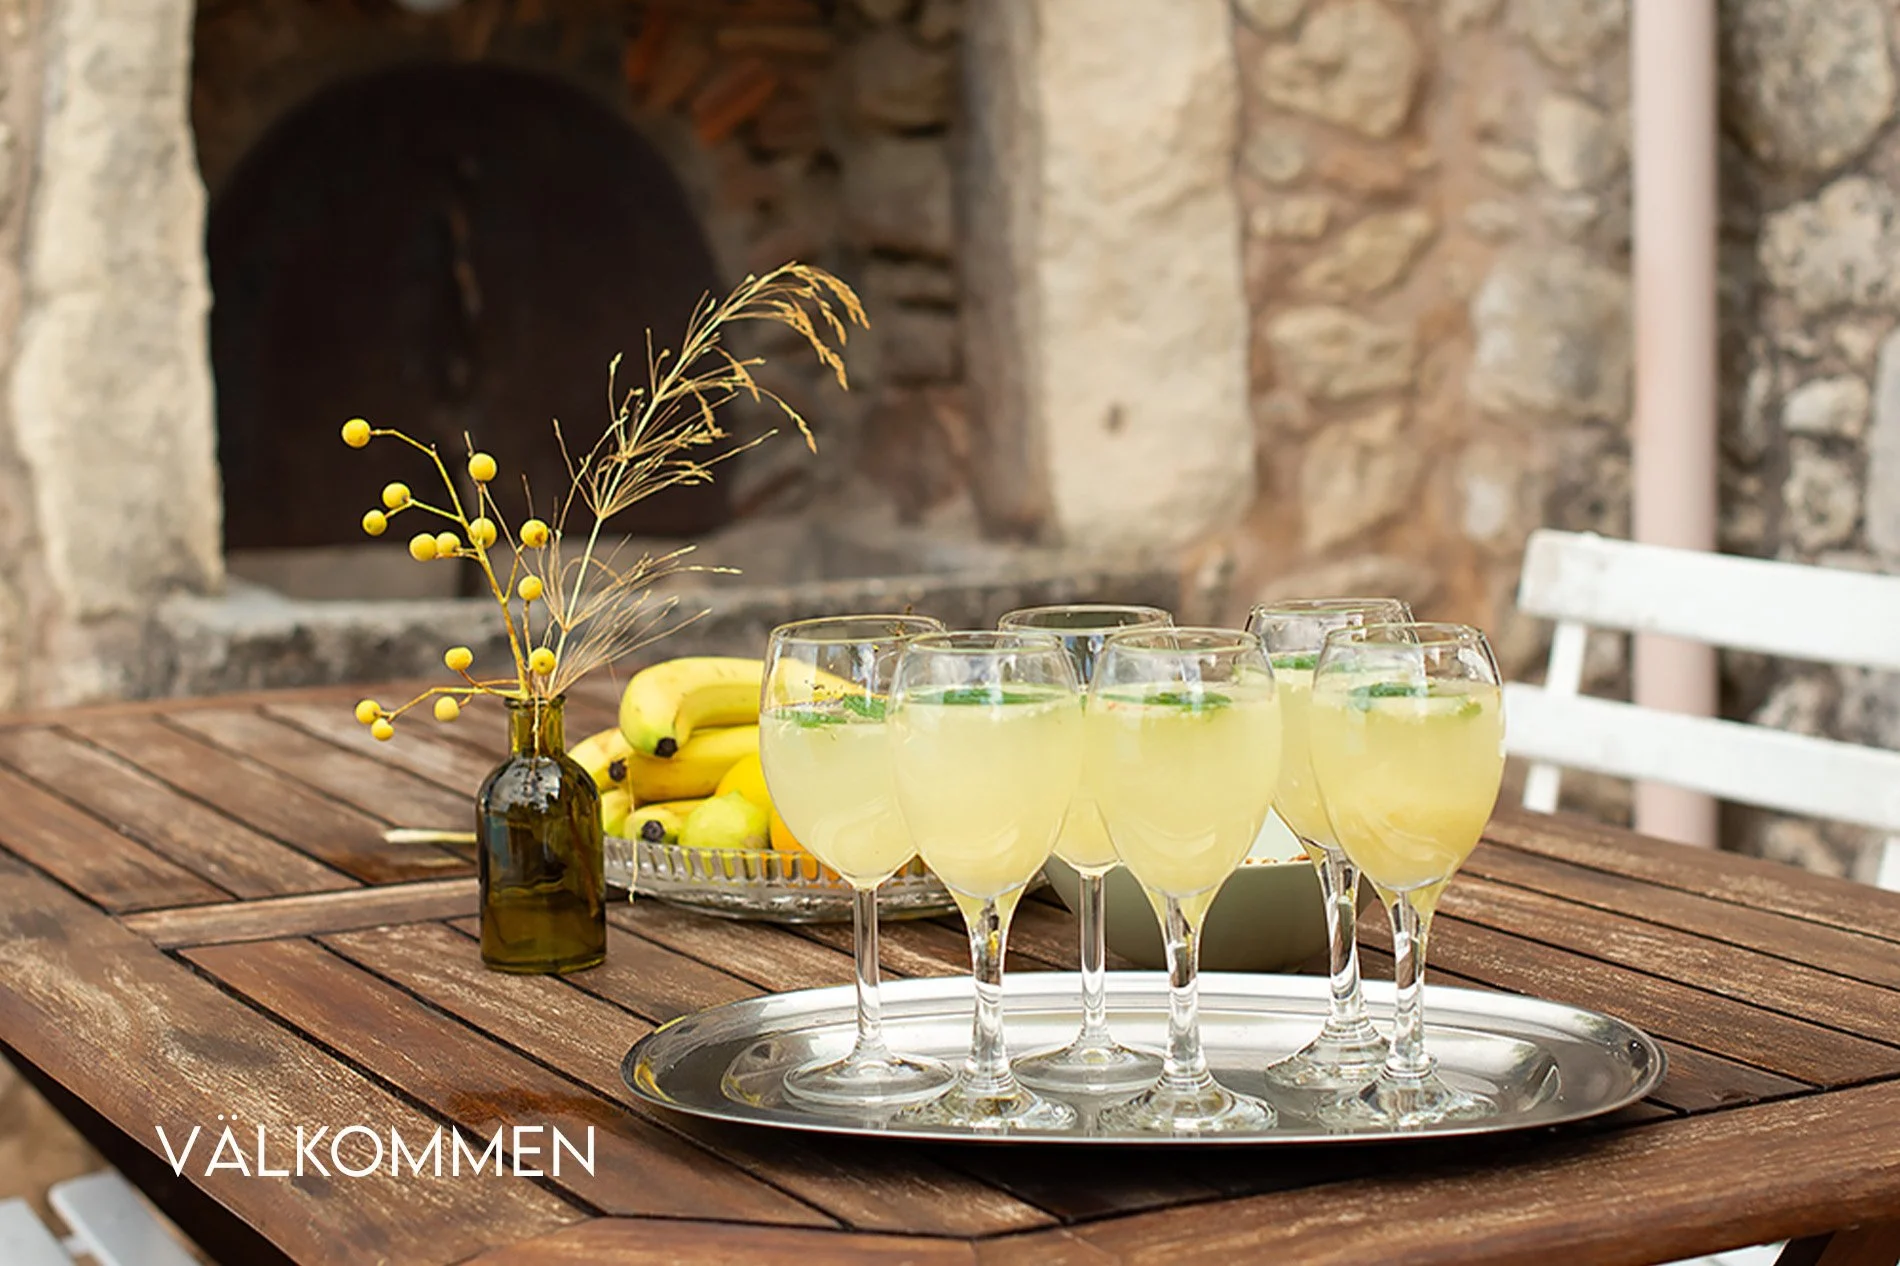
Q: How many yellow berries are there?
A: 14